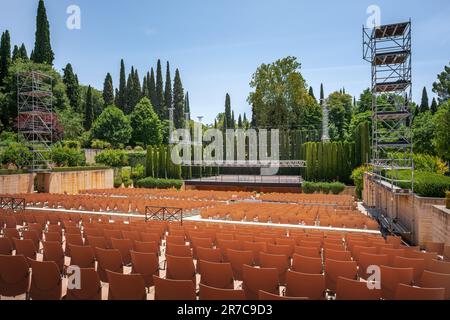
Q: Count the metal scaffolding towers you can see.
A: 2